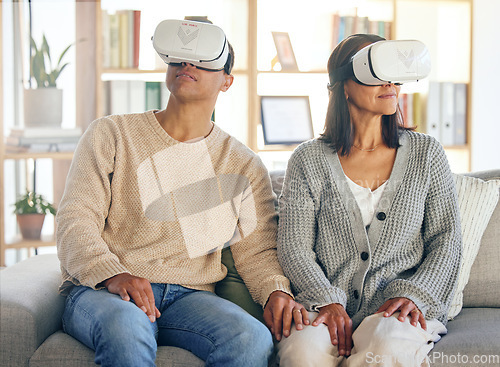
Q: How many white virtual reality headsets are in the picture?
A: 2